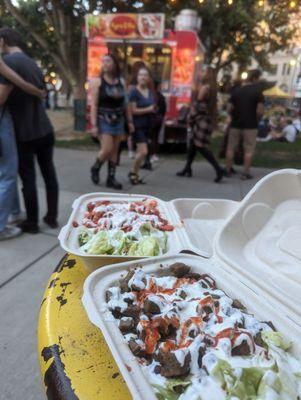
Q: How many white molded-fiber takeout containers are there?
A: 2